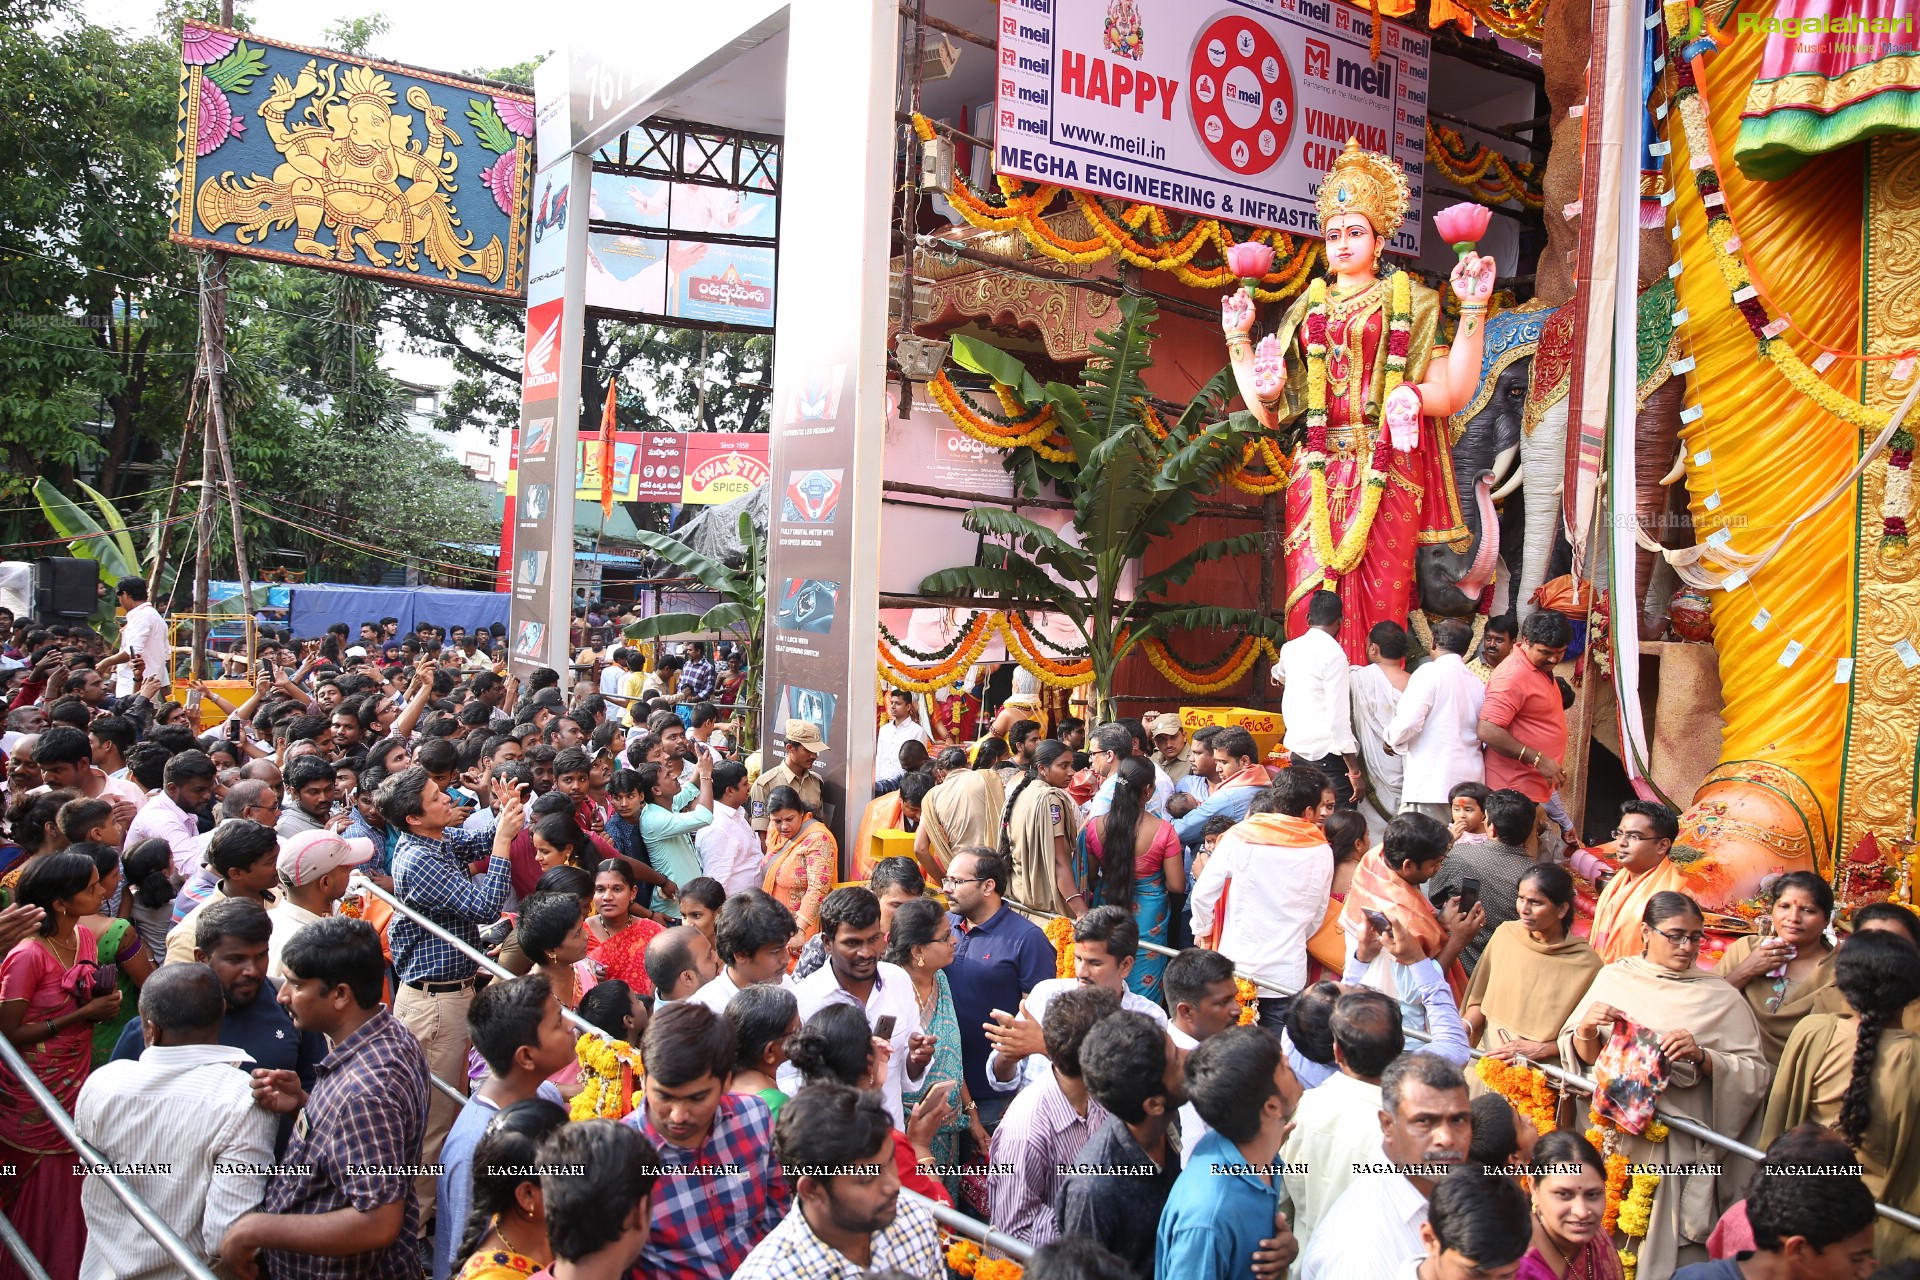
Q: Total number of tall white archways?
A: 1